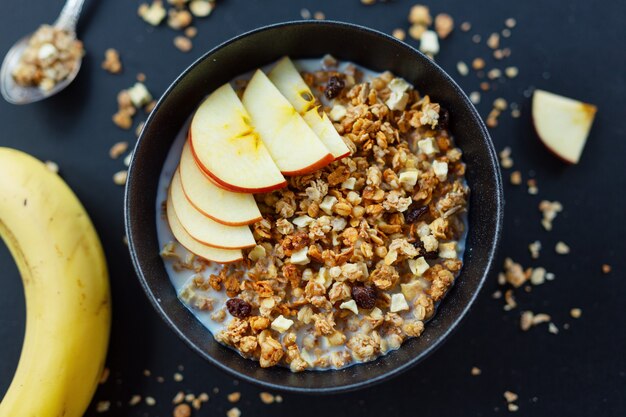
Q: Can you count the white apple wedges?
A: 7